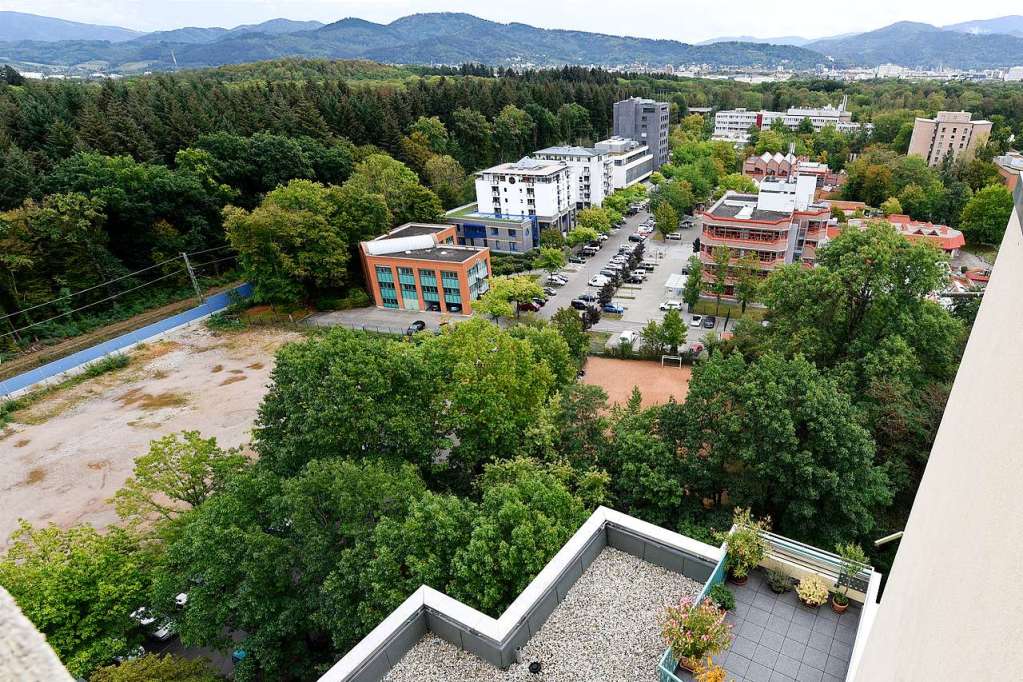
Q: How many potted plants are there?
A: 7